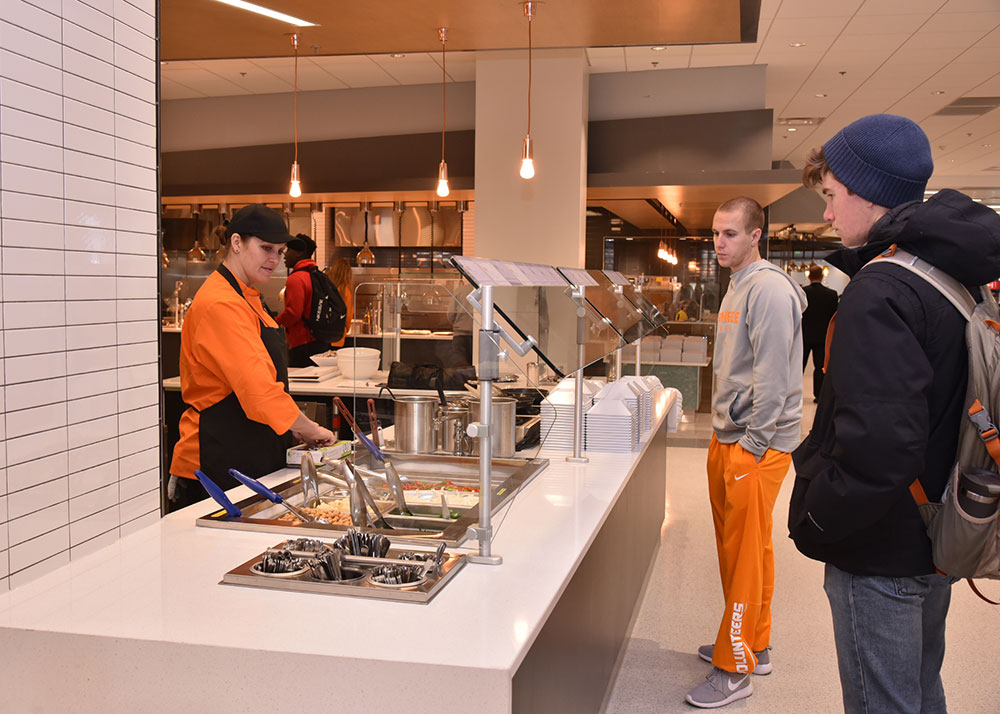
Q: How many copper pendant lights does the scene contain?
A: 3